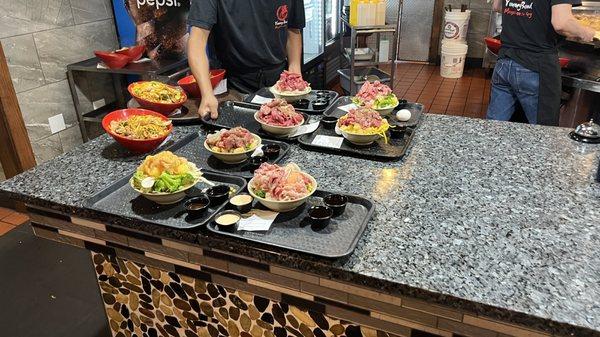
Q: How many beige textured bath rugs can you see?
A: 0